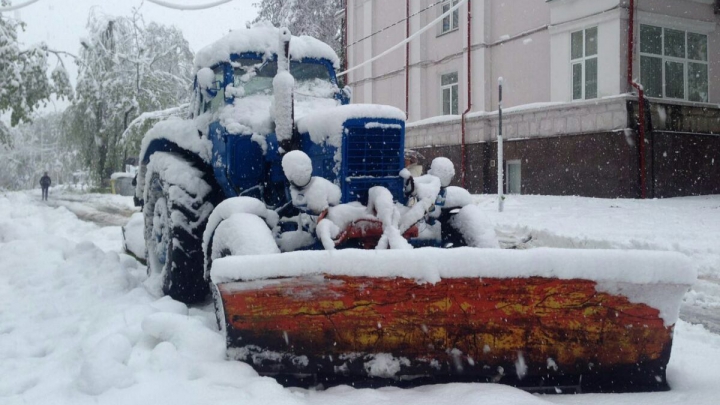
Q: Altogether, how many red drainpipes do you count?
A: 4